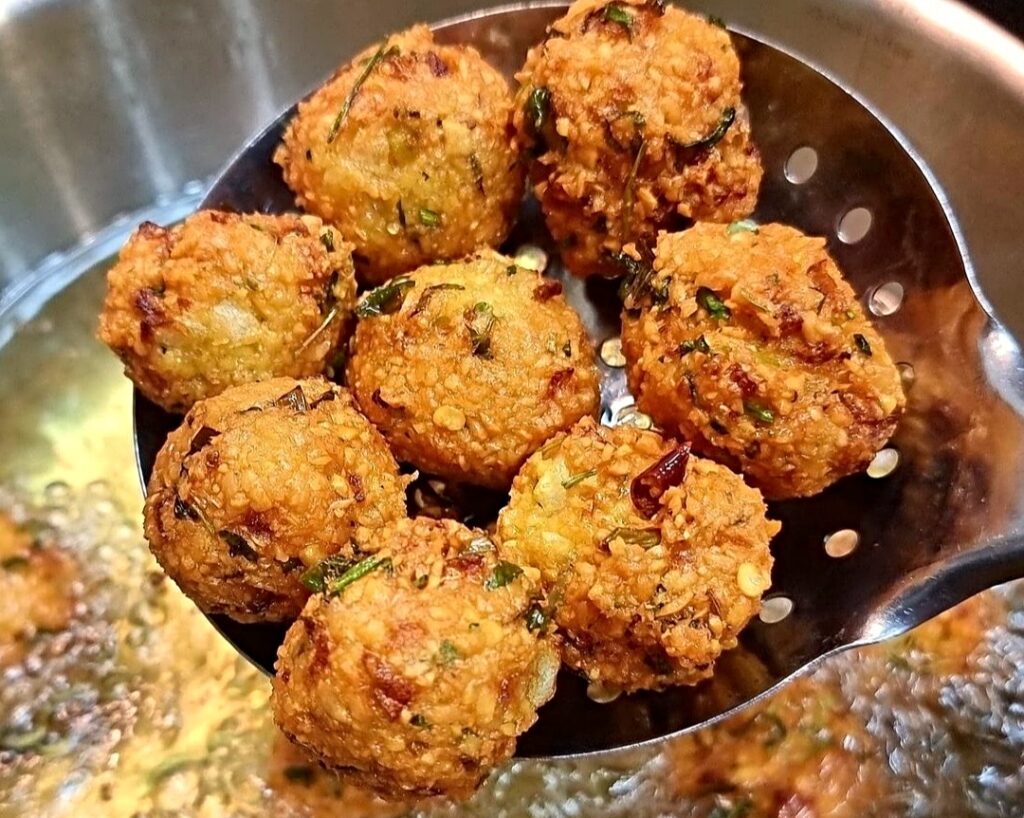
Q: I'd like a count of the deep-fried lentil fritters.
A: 8